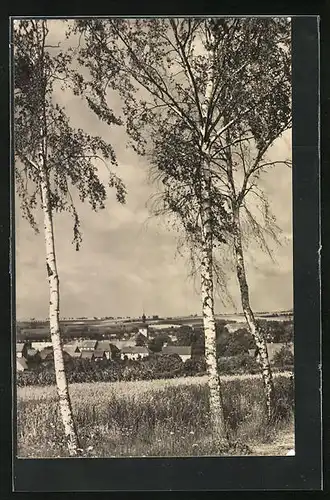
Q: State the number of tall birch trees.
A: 3